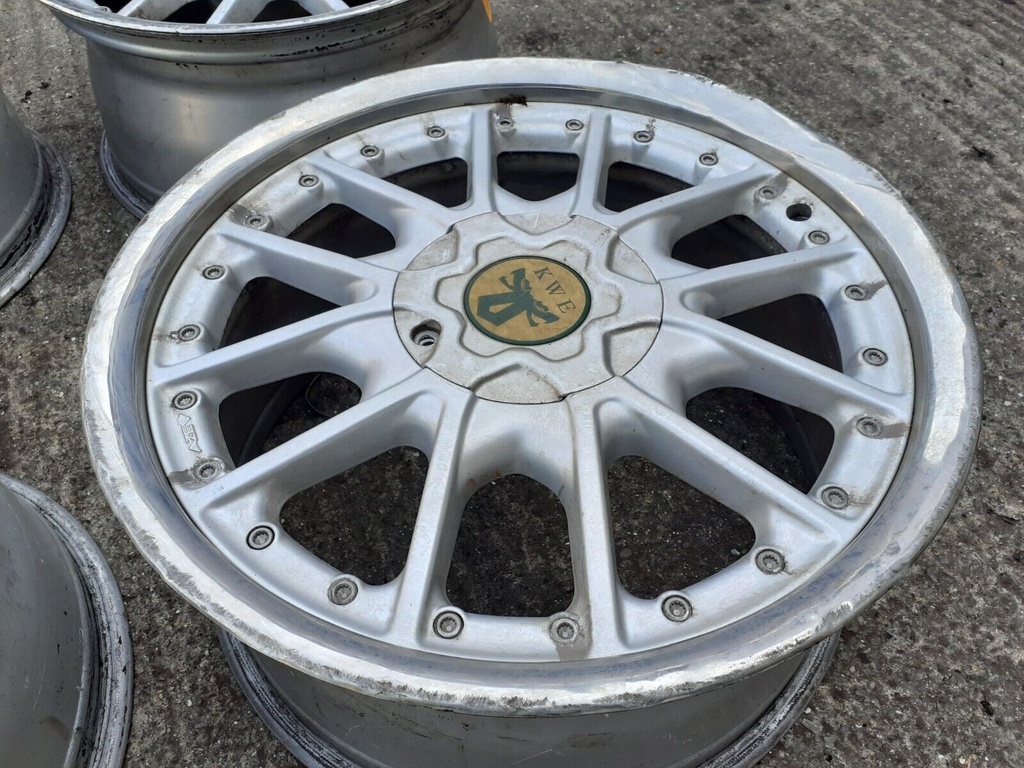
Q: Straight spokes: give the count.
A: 12